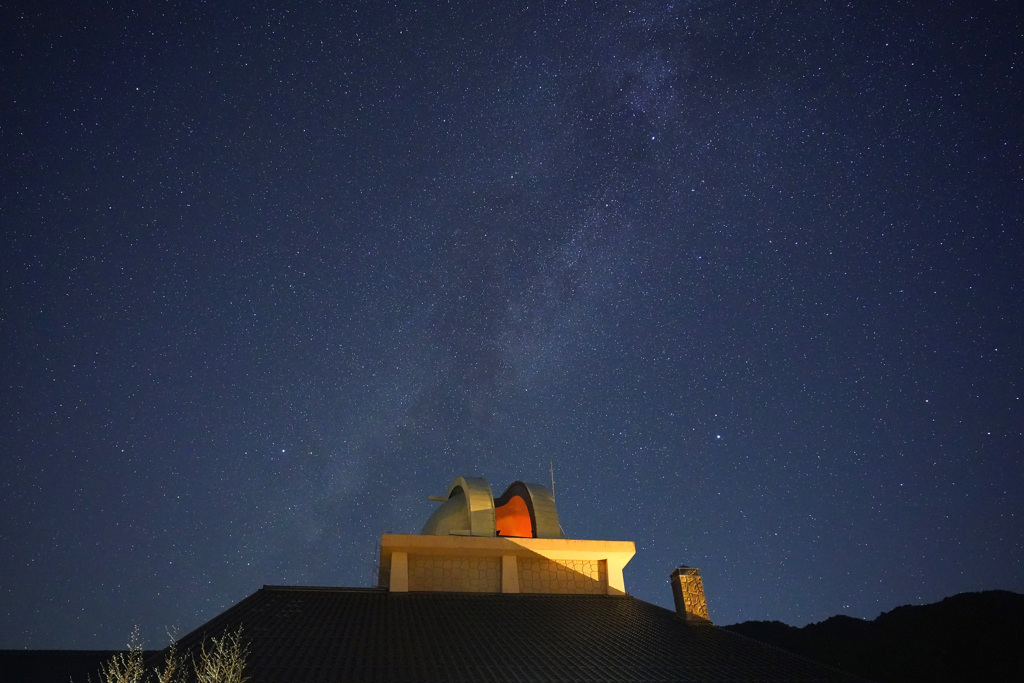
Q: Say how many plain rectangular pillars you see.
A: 3